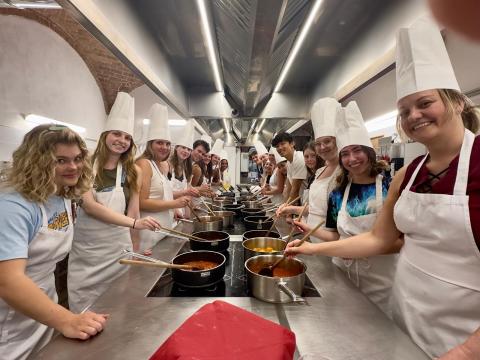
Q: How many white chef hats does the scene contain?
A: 11